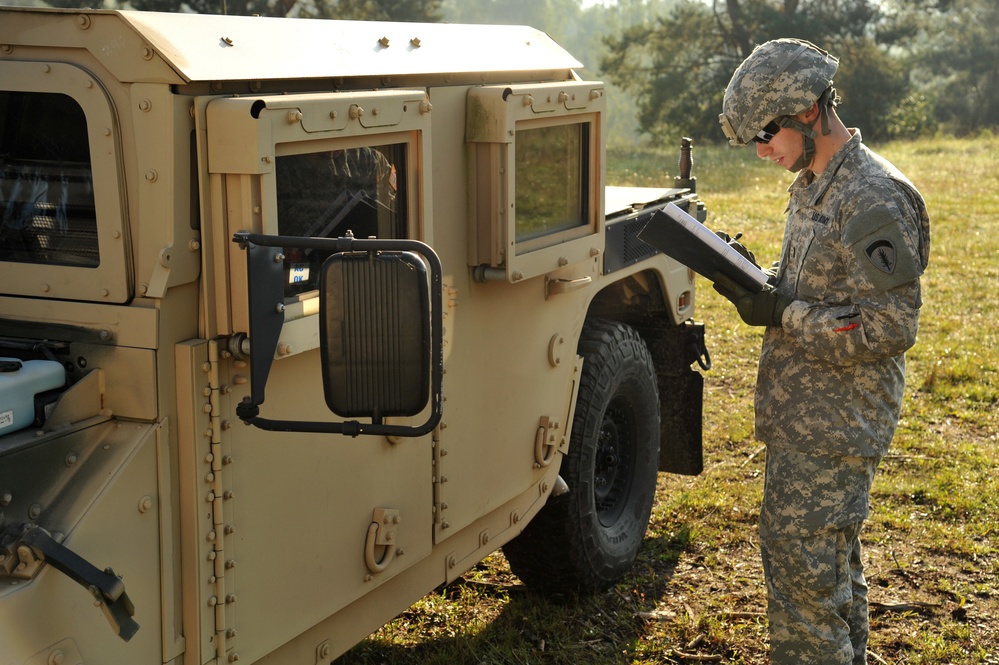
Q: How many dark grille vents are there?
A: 1